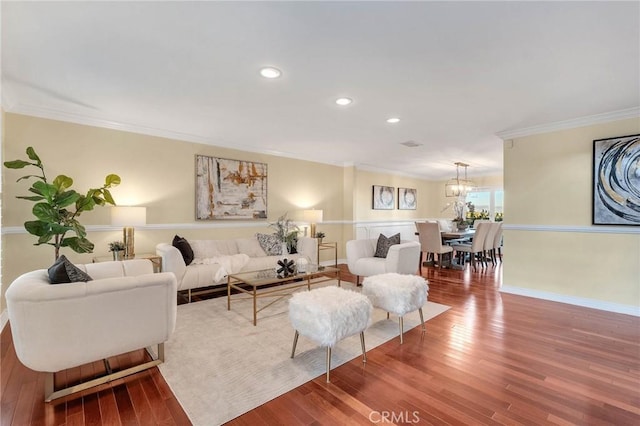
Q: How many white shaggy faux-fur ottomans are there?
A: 2